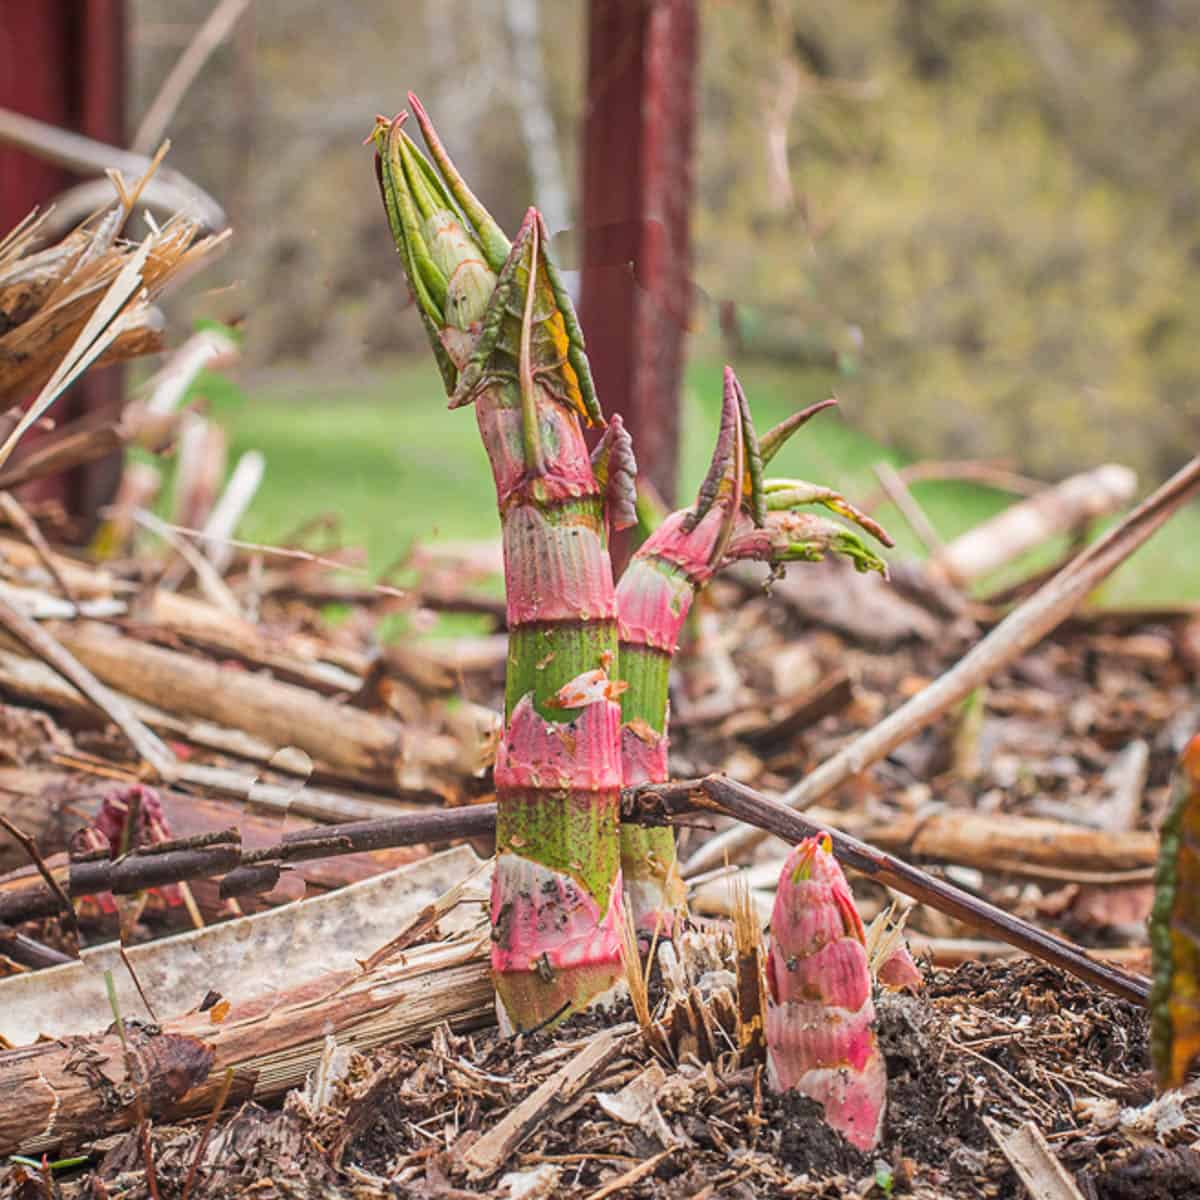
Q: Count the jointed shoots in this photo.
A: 3